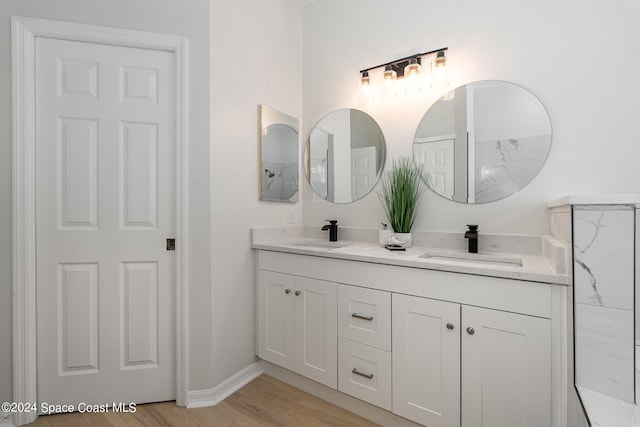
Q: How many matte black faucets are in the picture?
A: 2